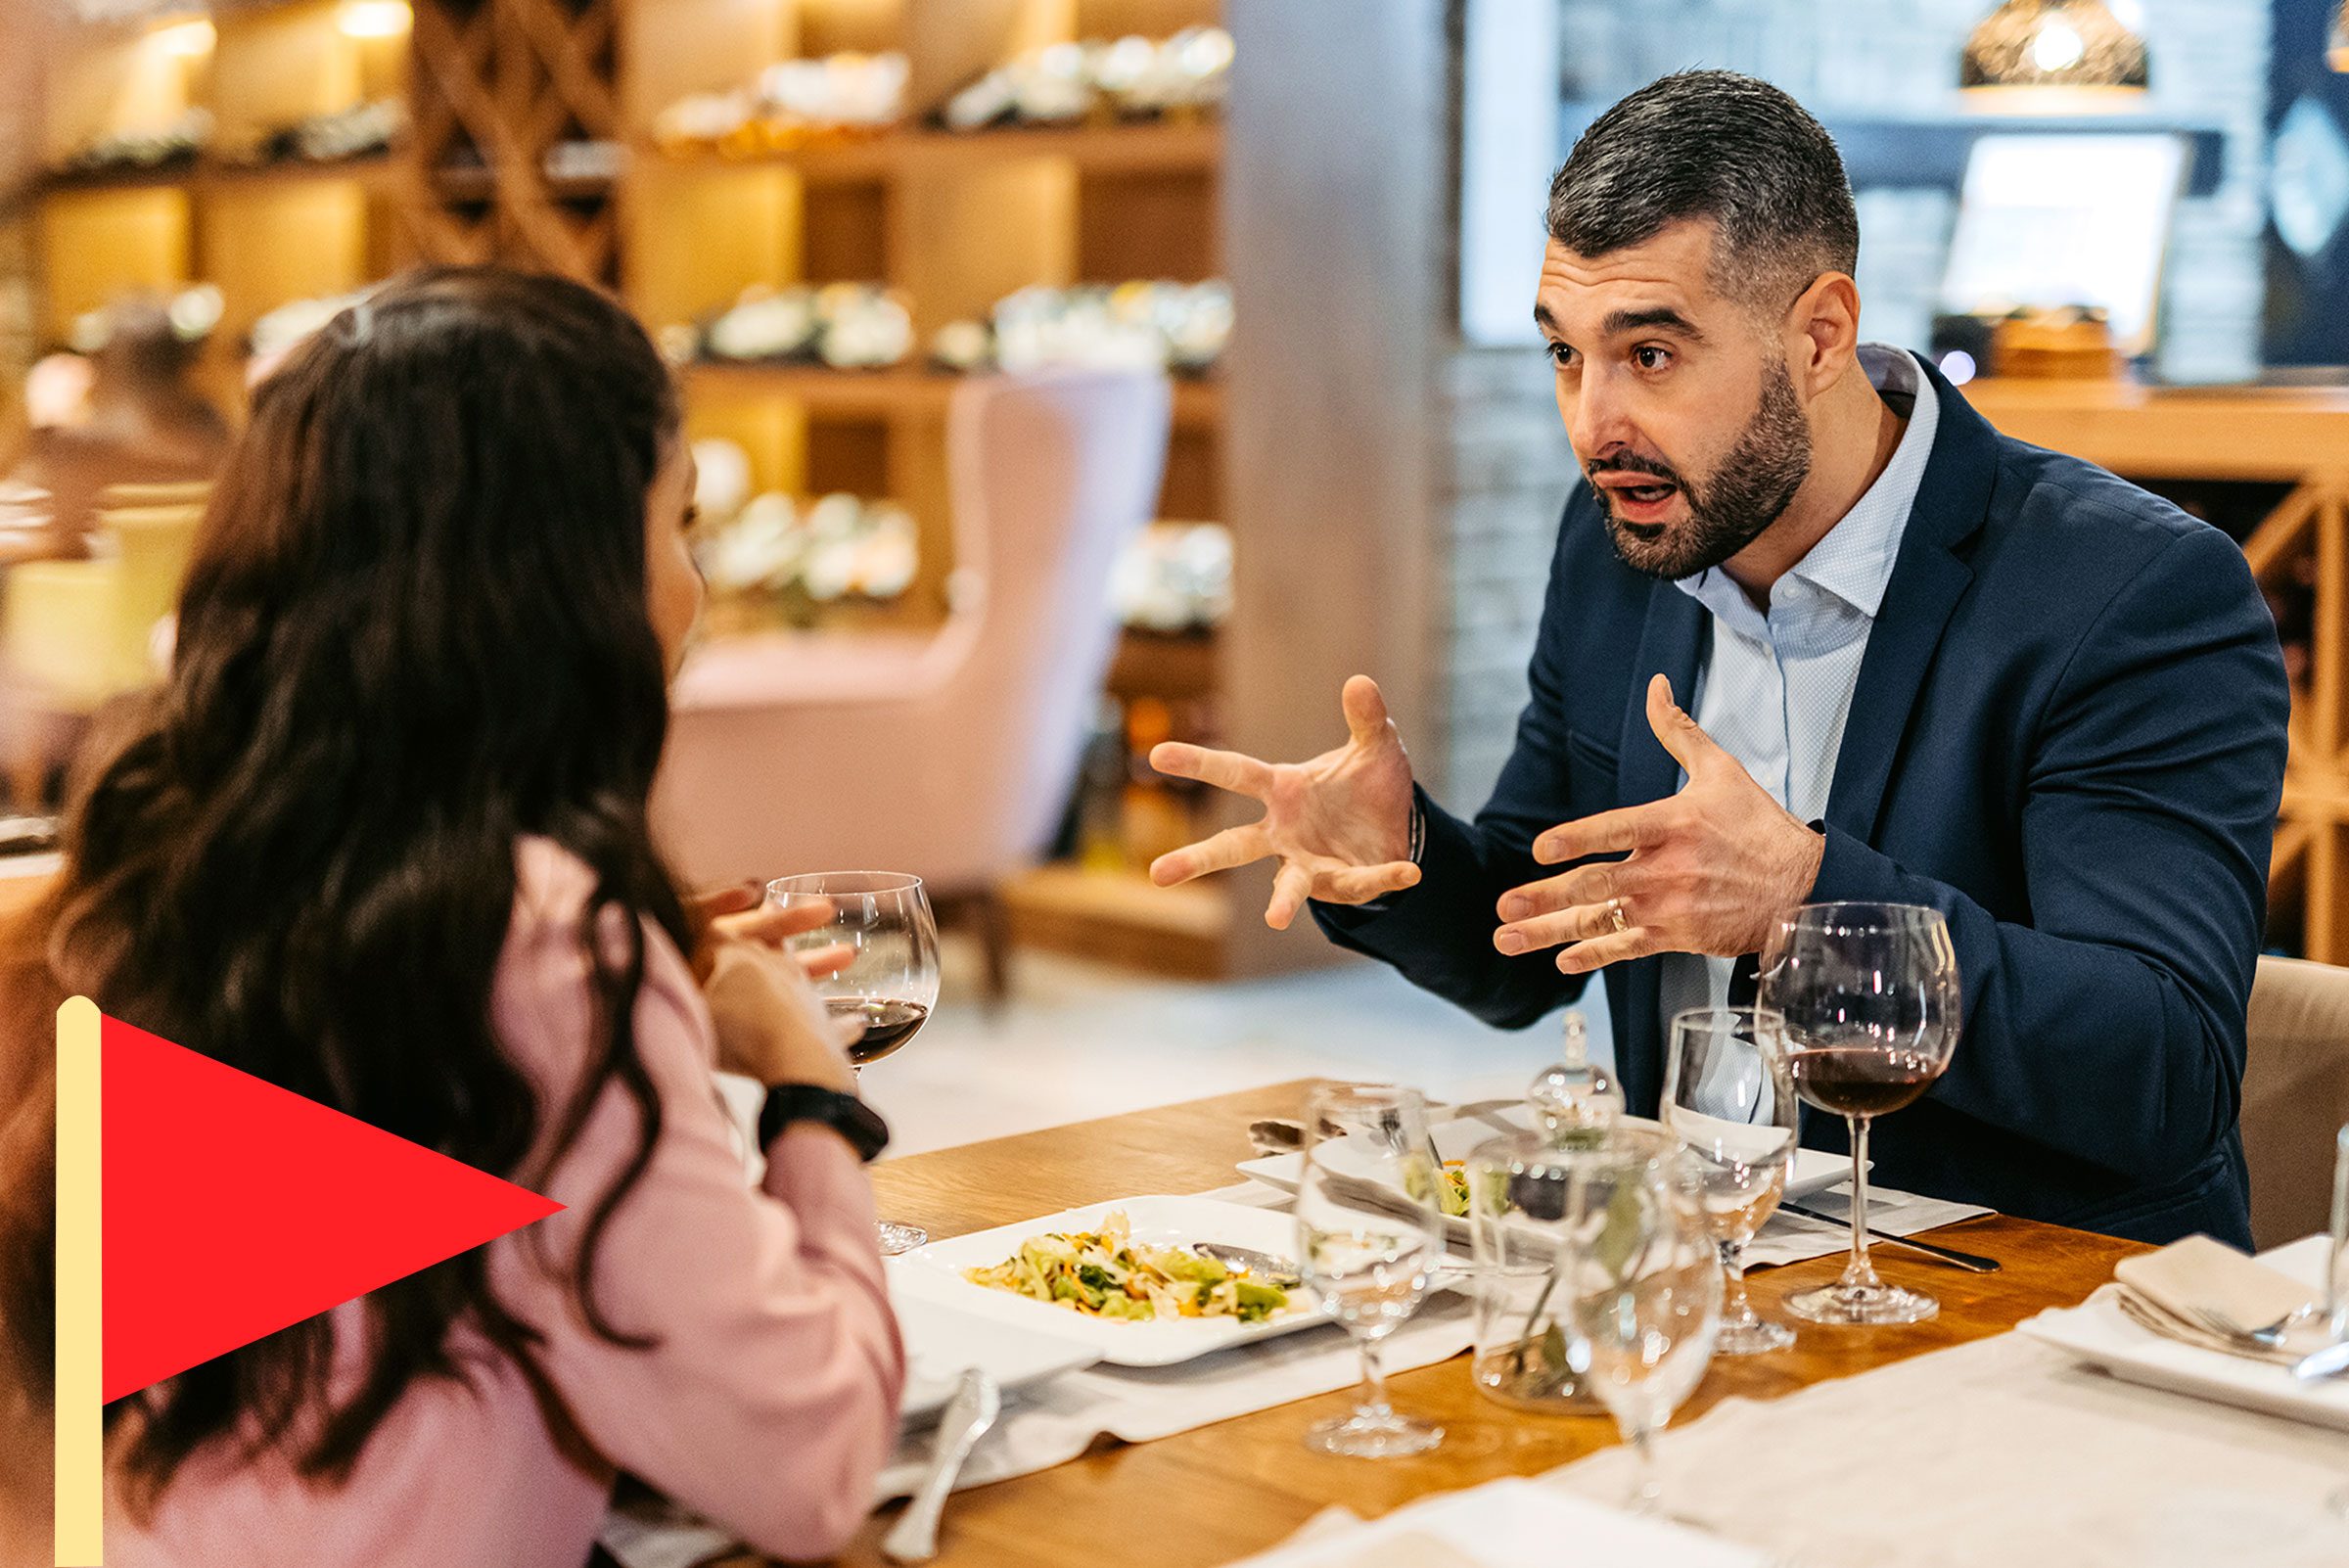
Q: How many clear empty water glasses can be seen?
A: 3